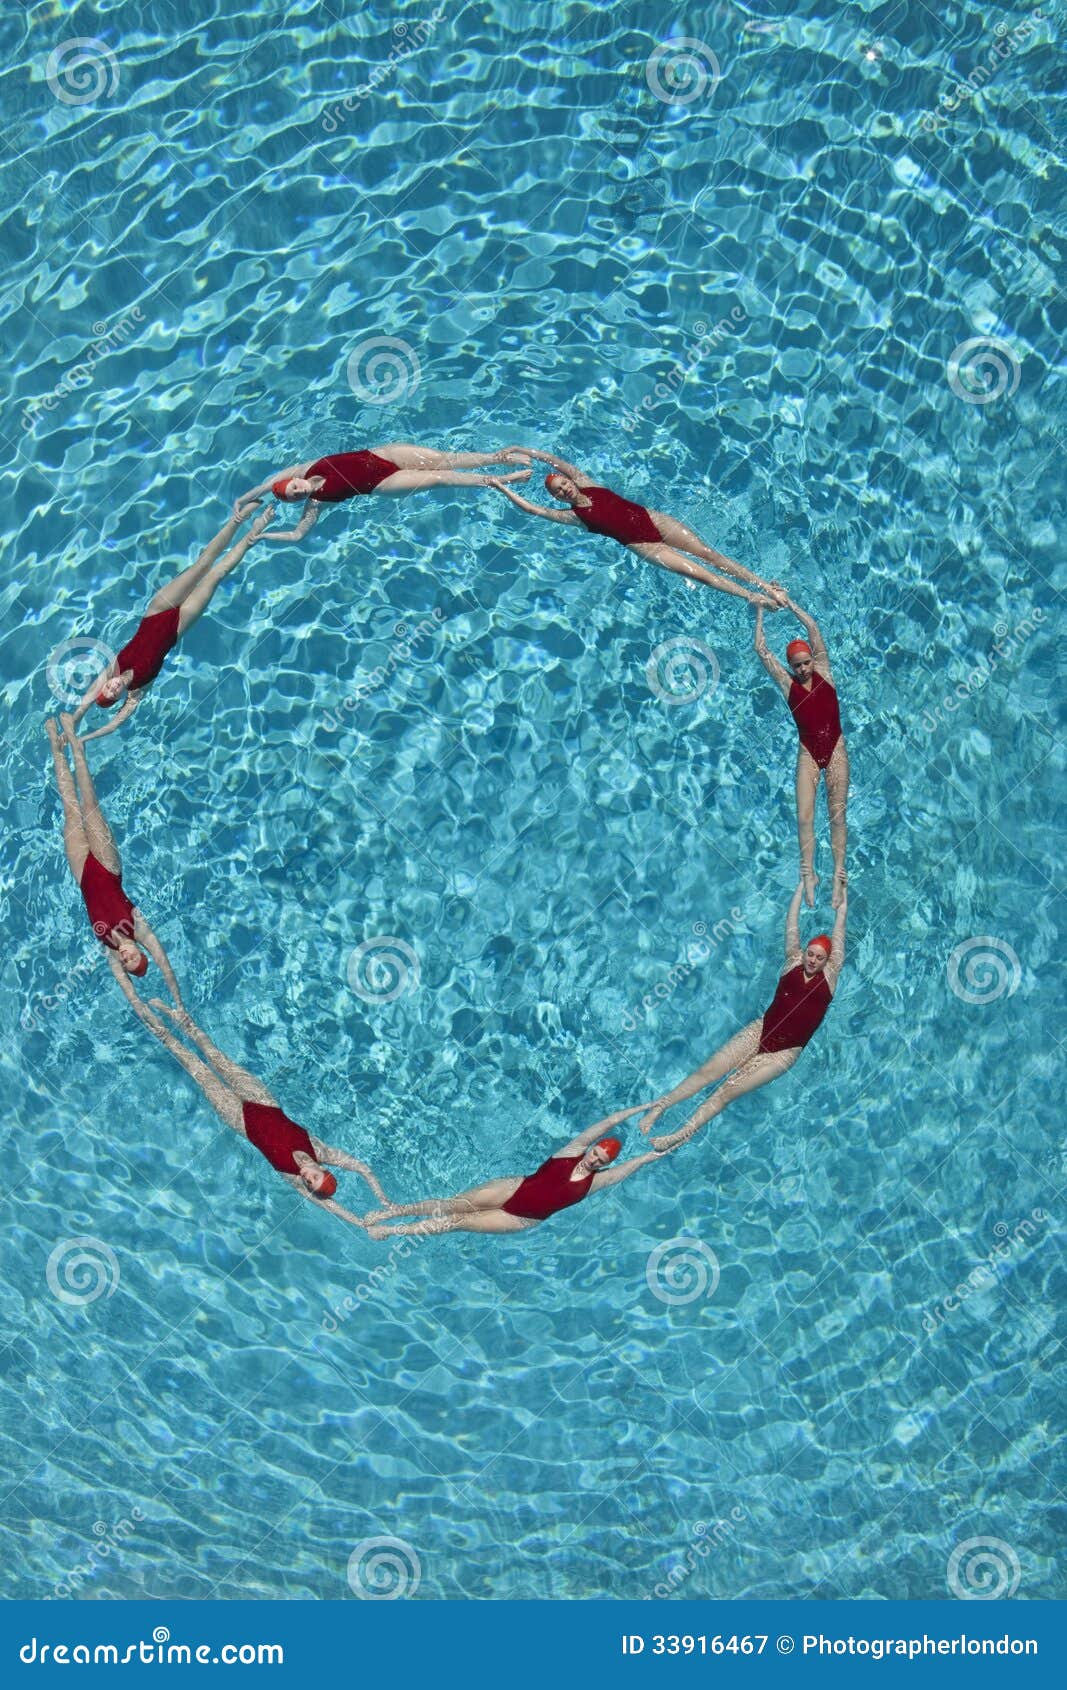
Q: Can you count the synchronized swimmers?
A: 8